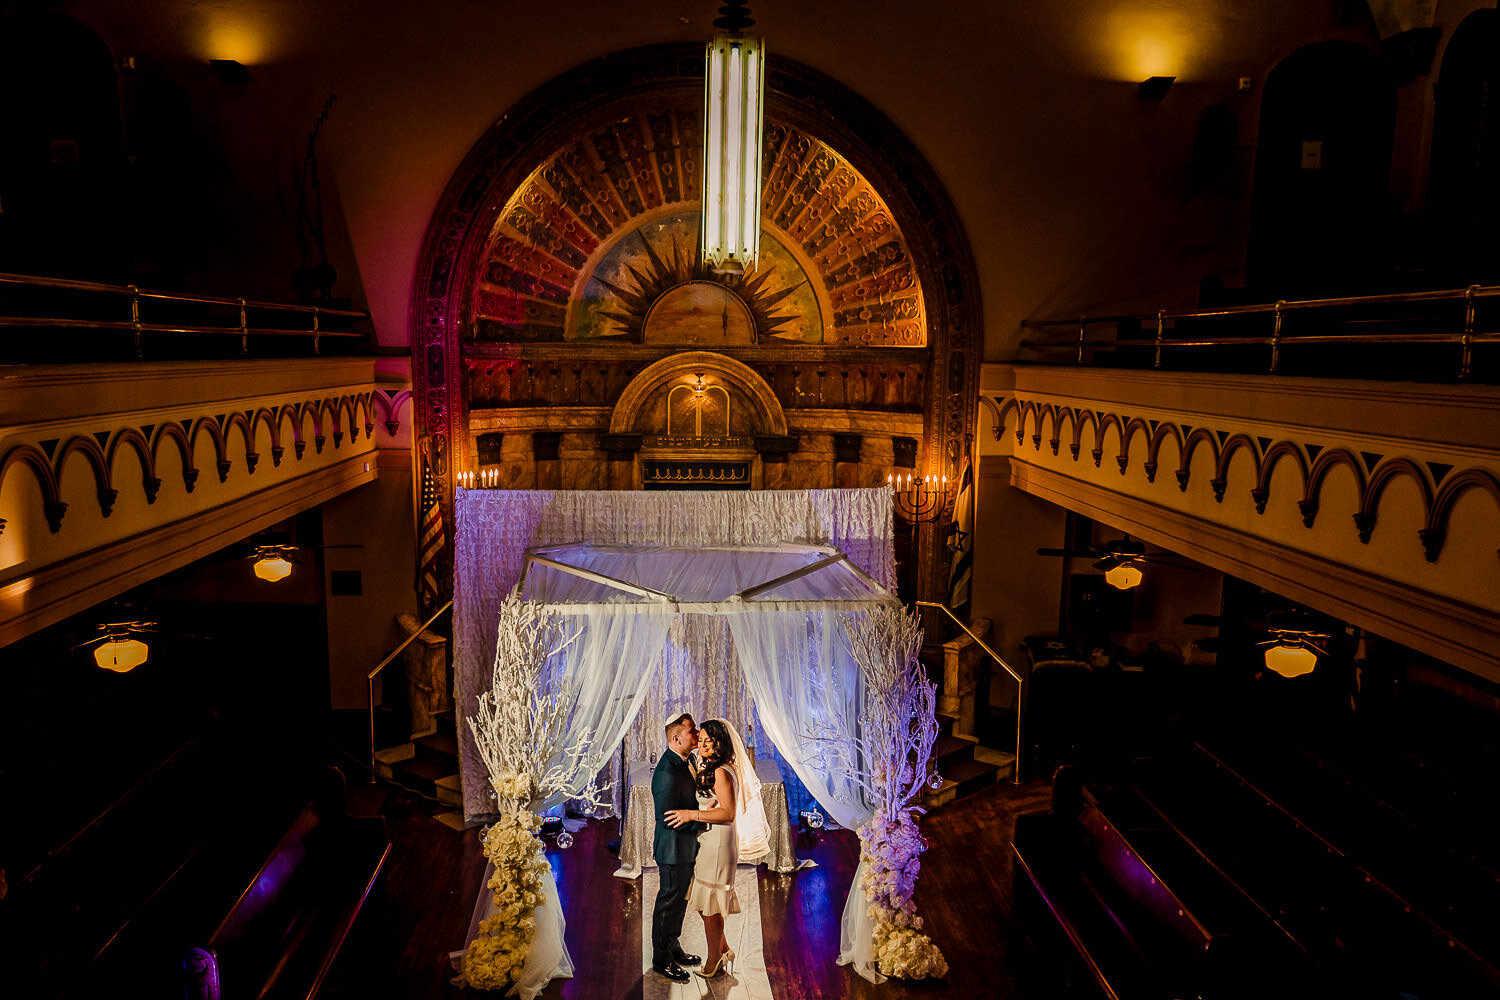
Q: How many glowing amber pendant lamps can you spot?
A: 4